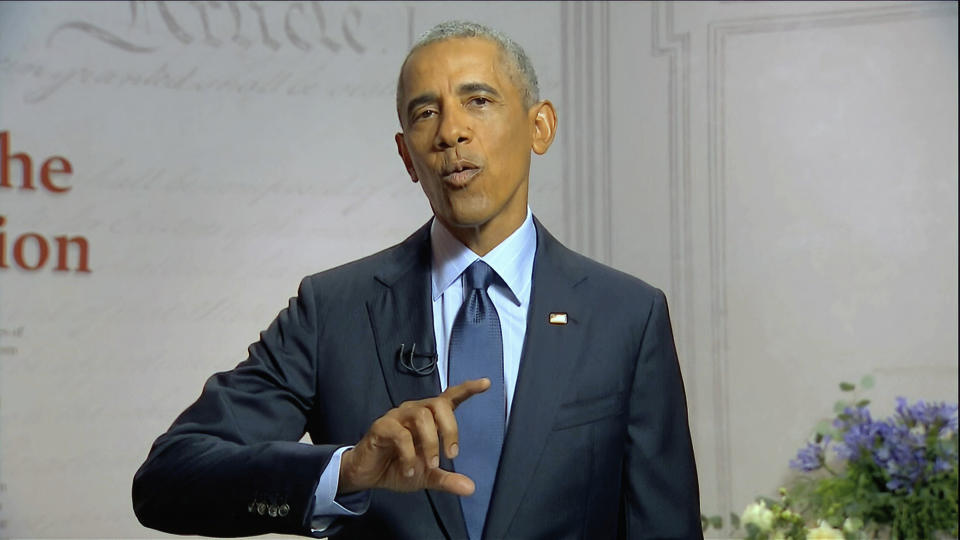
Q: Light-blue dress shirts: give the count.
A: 1